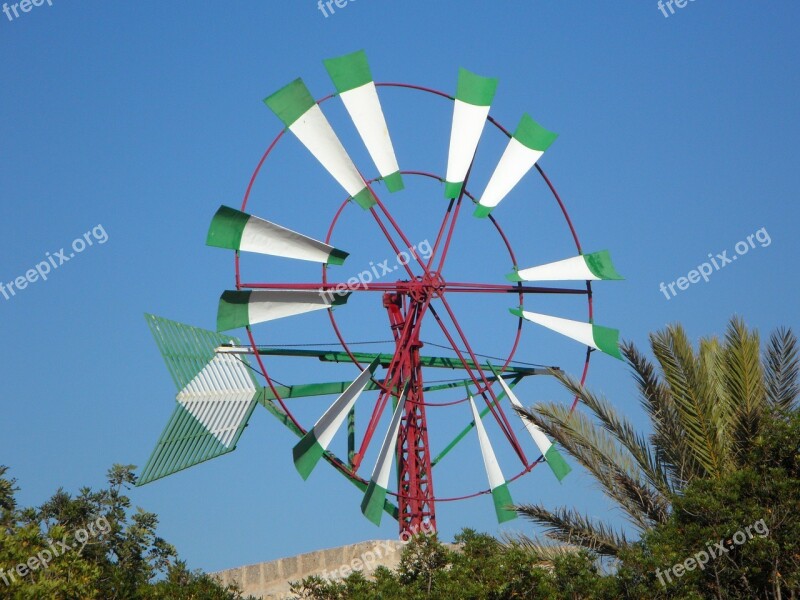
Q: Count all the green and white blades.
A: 12